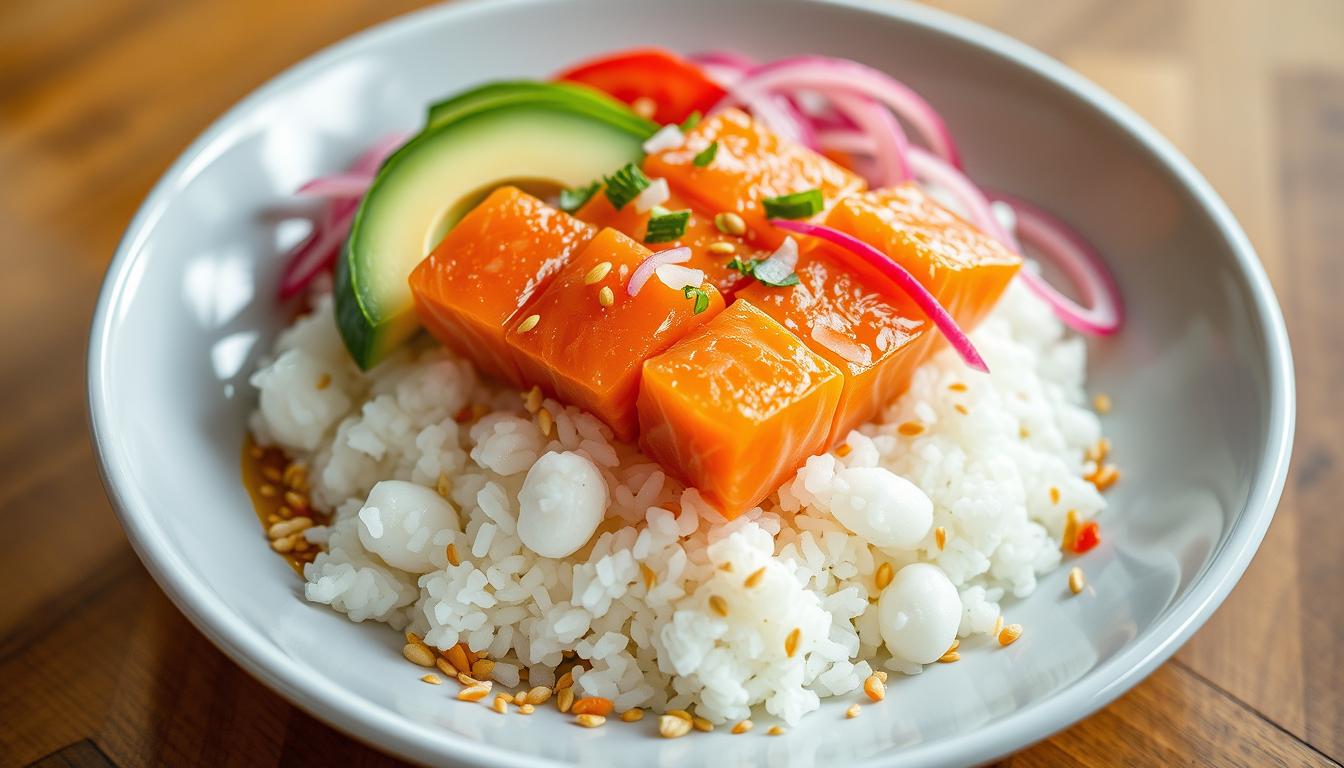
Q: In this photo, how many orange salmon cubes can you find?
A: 7